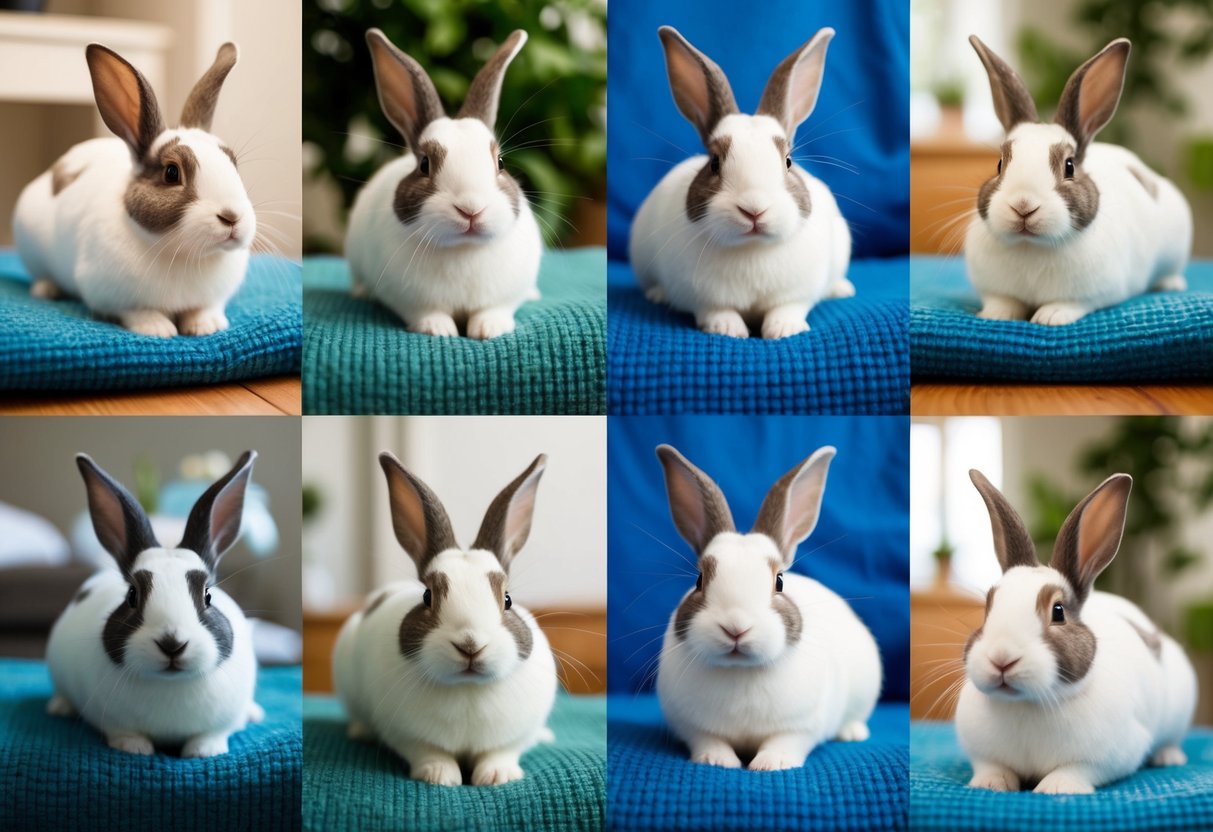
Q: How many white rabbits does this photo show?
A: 8